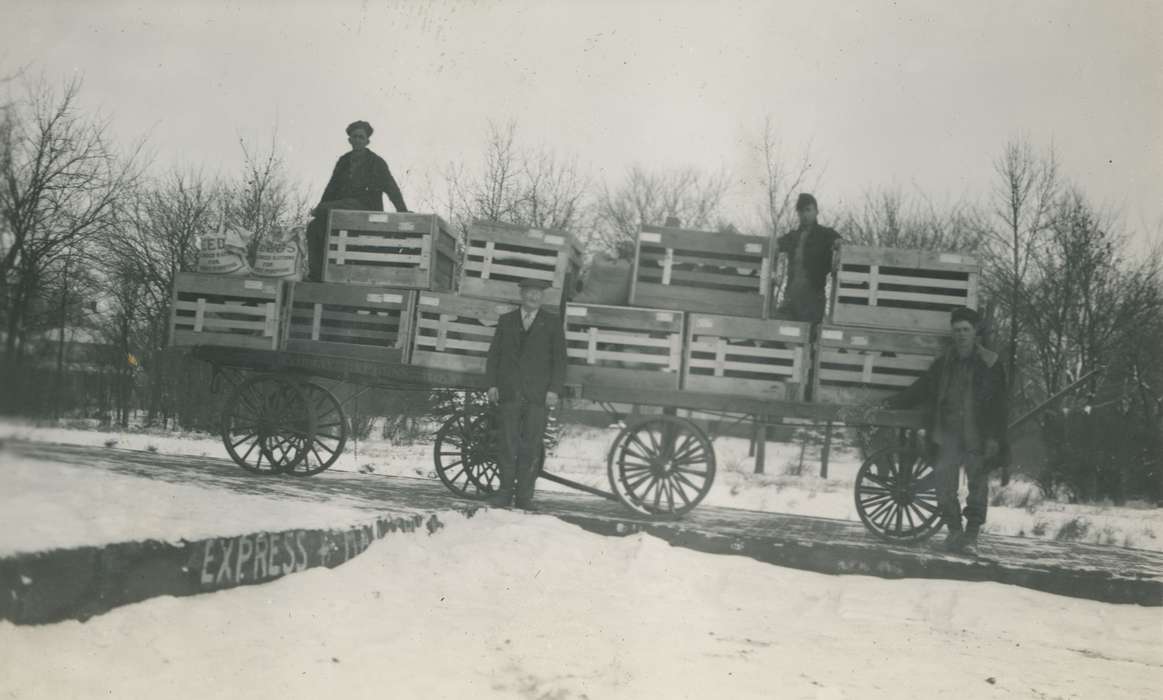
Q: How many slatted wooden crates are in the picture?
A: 10